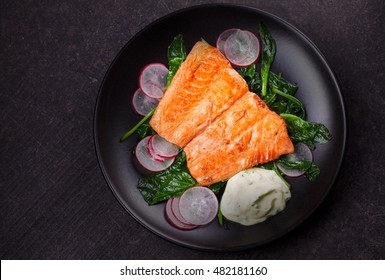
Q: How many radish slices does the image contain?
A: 11